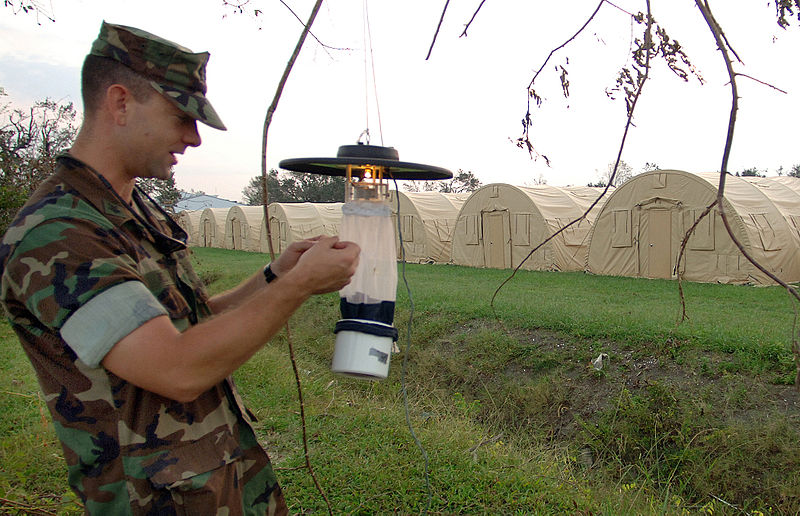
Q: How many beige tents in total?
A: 7